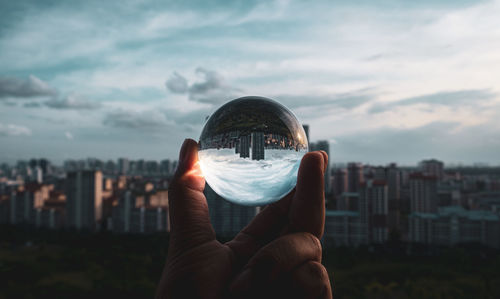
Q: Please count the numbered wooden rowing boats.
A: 0